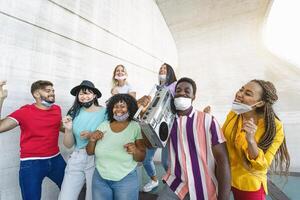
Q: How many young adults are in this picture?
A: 7